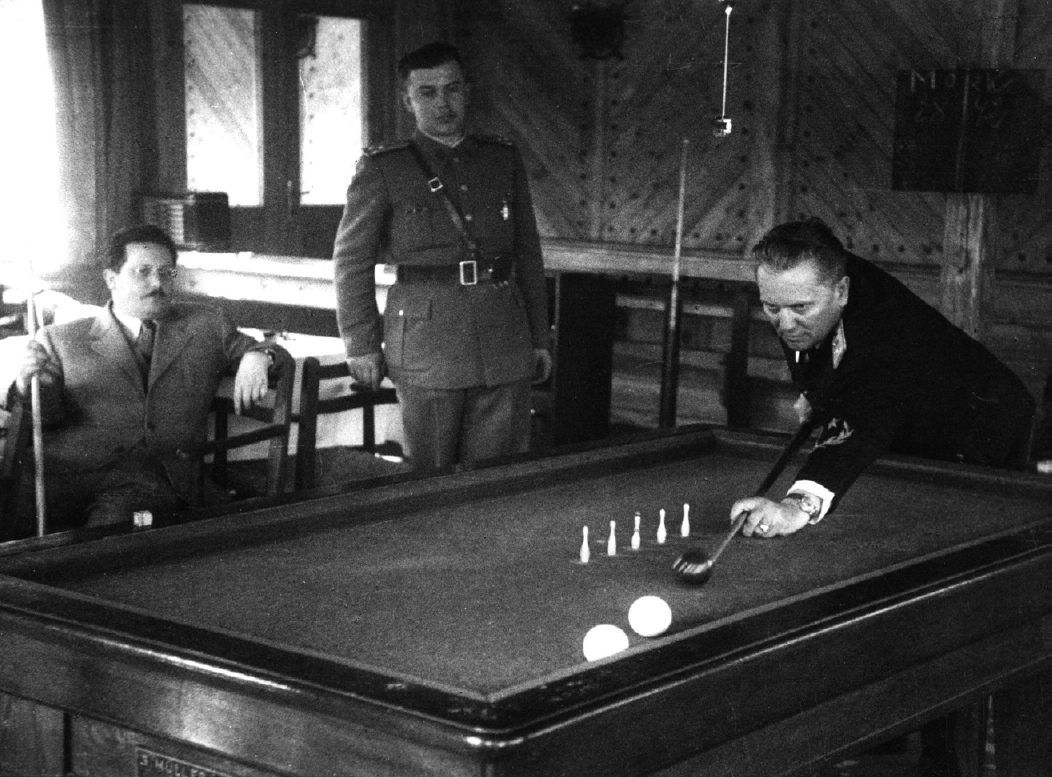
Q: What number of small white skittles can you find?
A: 5